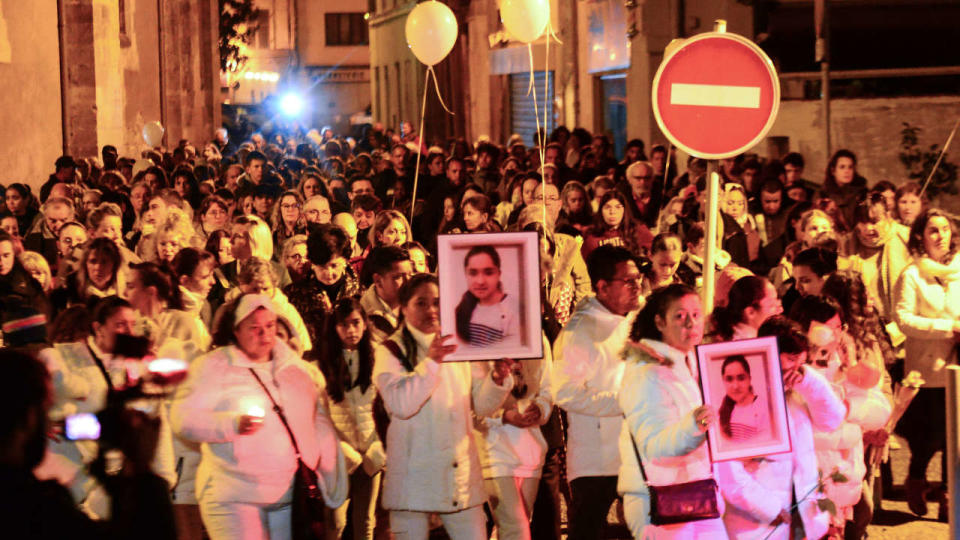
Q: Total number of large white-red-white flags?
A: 0